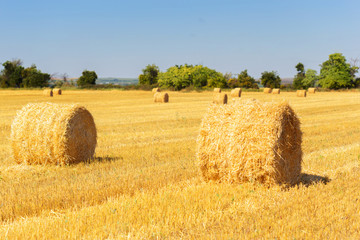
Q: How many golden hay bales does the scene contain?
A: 13